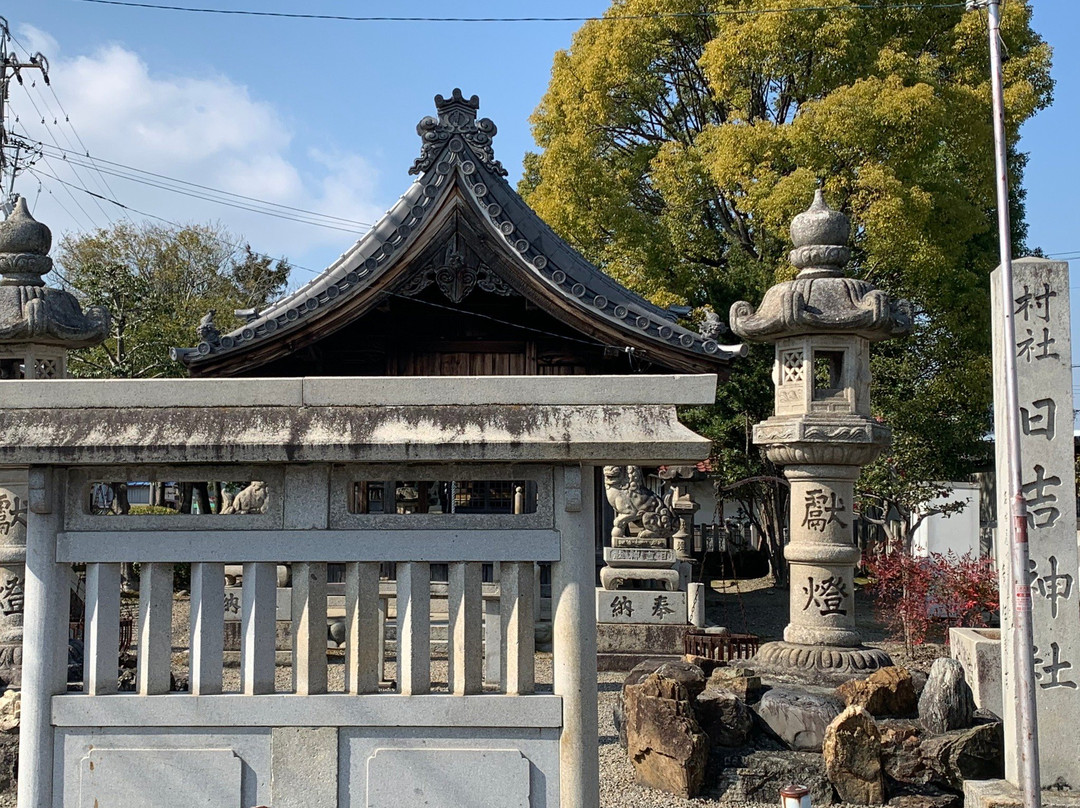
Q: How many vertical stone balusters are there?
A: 9